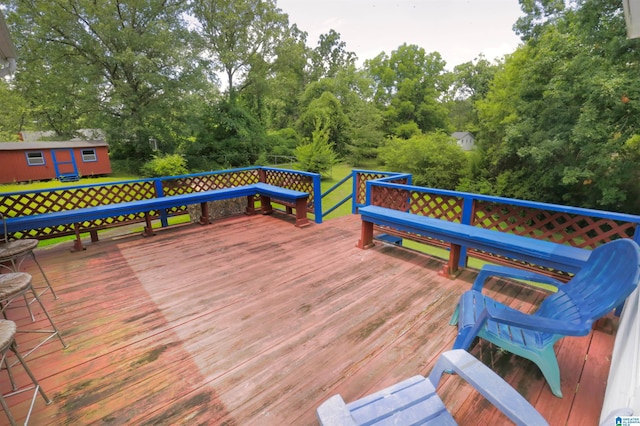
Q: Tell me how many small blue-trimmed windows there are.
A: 2